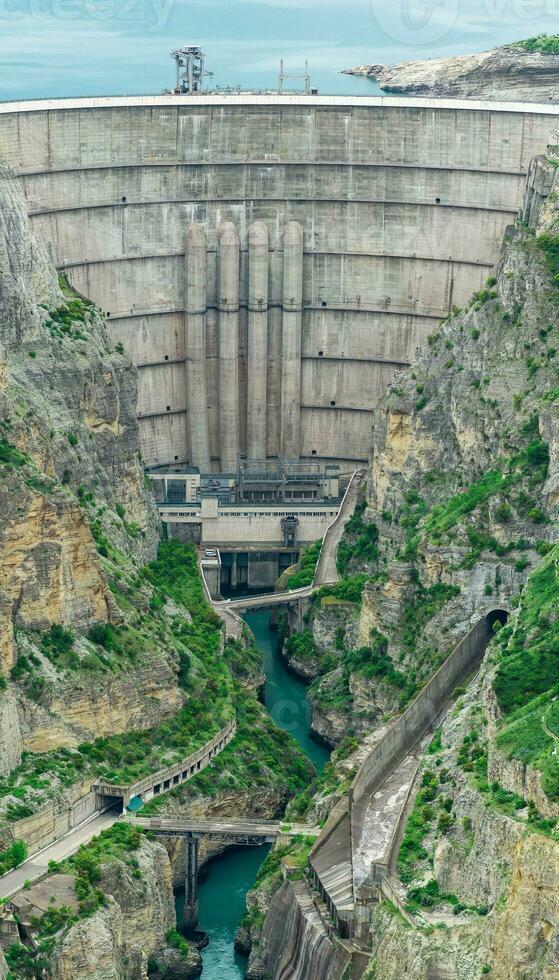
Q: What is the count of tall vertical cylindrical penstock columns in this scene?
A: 4